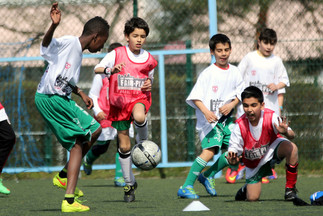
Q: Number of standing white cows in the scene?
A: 0